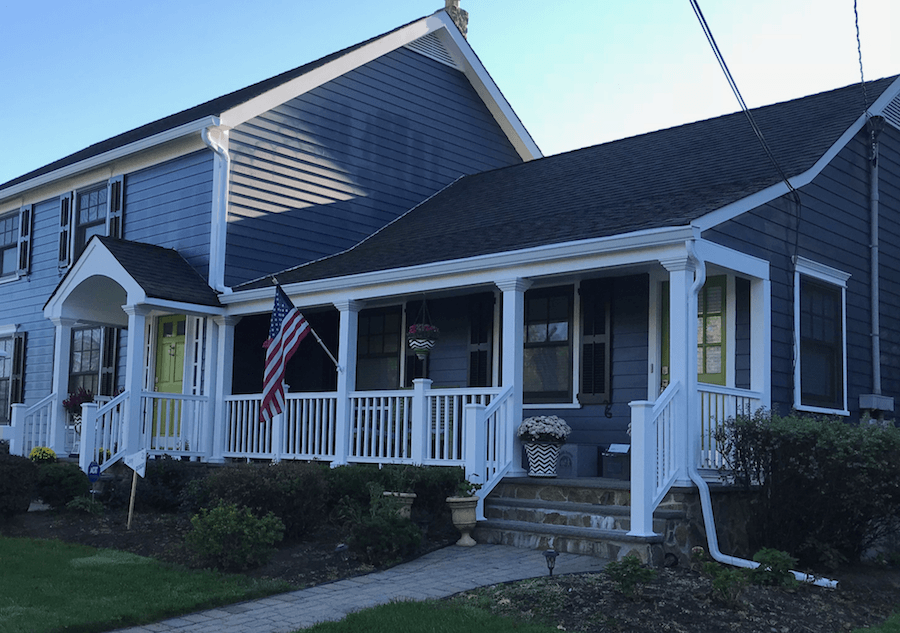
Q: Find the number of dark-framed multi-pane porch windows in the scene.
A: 2